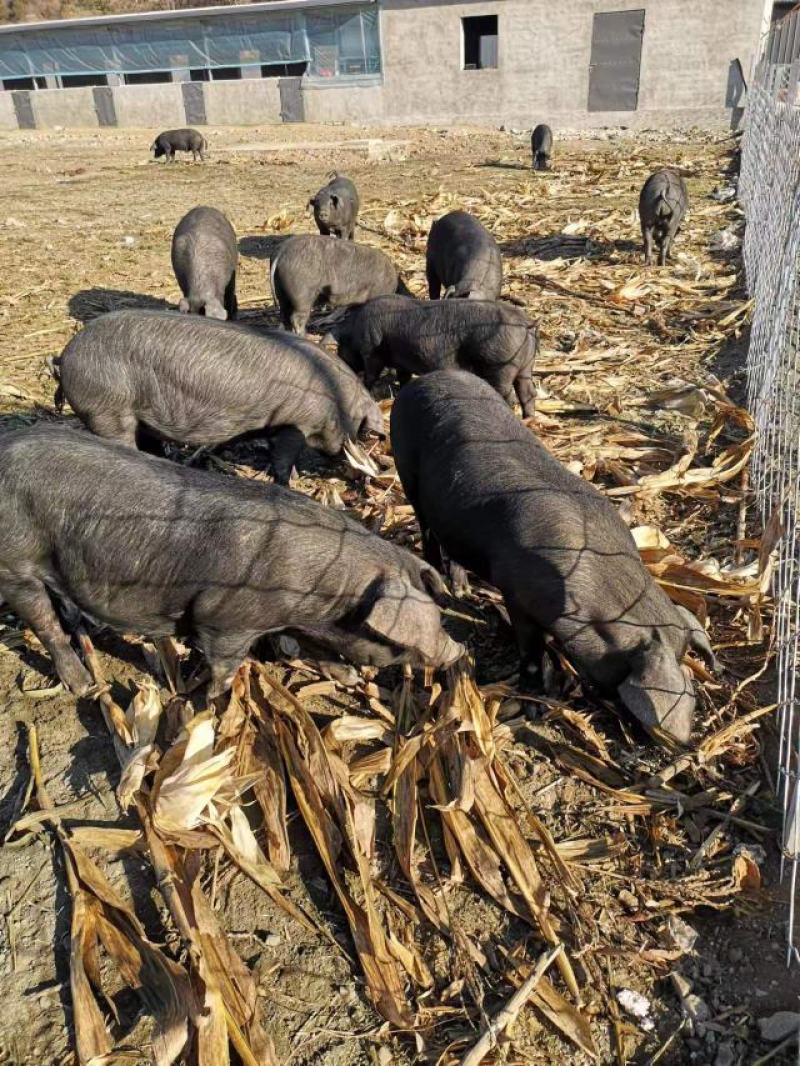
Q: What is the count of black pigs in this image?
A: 11